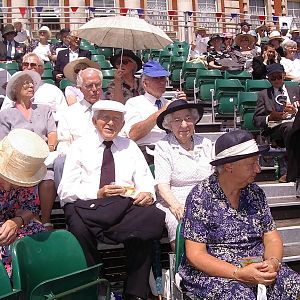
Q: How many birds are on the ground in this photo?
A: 0